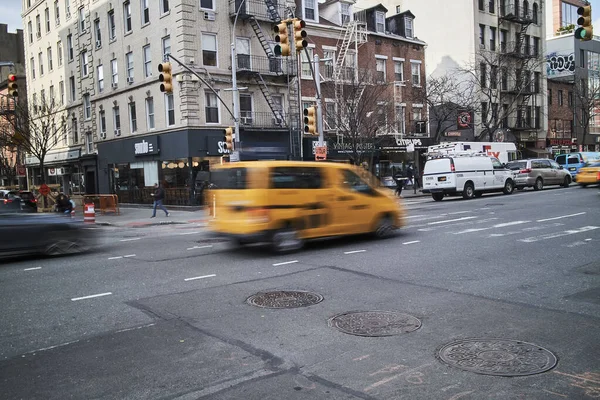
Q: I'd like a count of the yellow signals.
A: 7